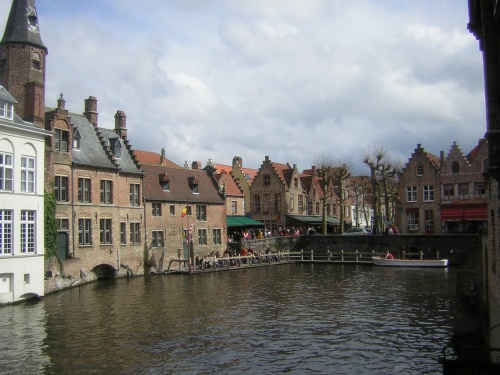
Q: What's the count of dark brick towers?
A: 1